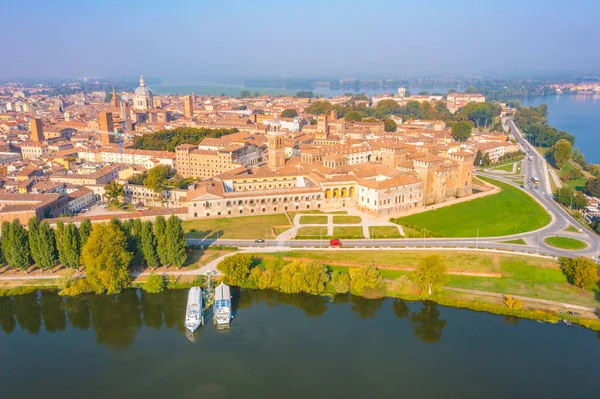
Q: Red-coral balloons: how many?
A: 0